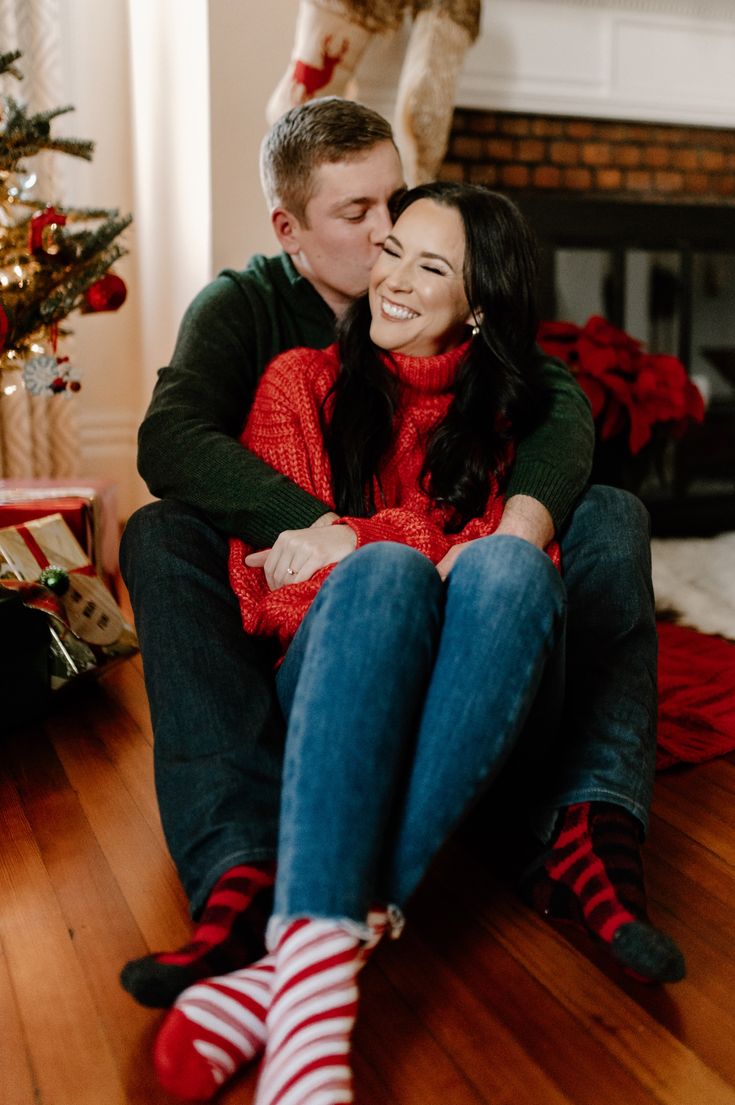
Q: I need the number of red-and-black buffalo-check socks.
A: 2